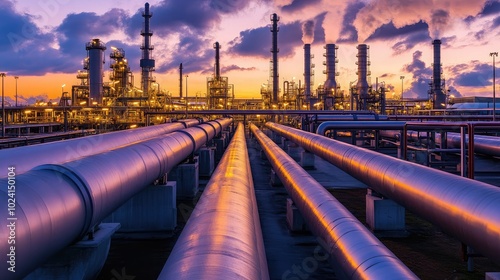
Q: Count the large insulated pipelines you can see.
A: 5